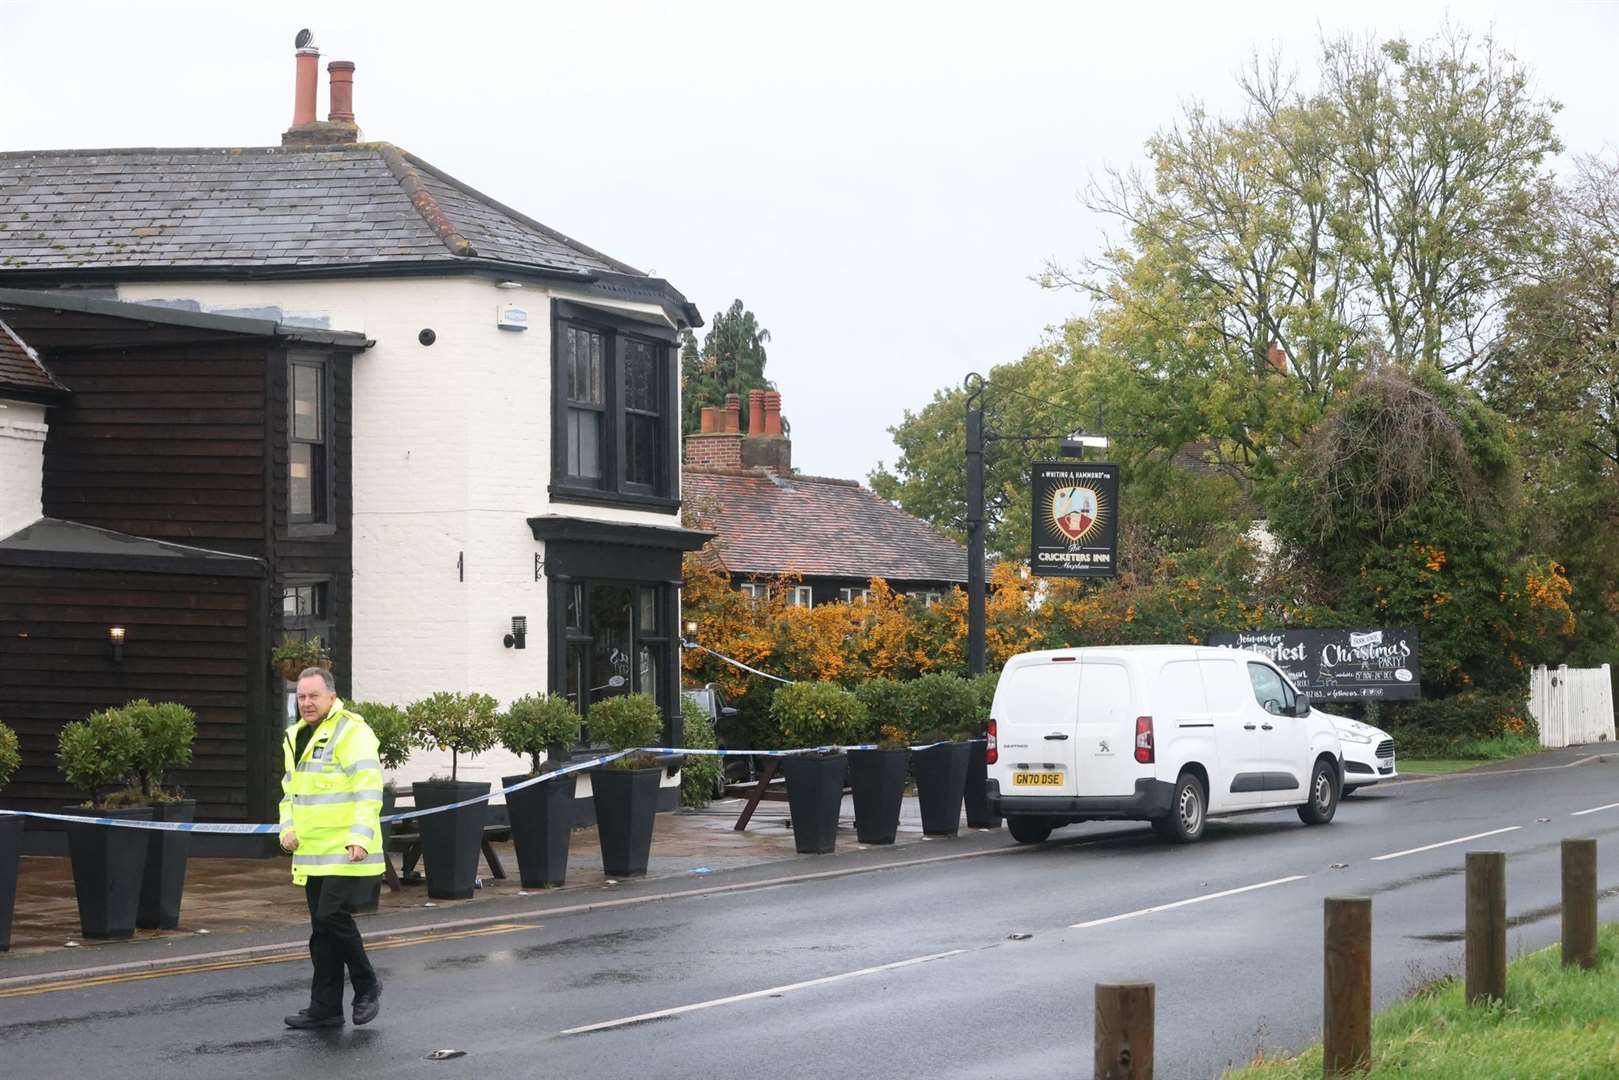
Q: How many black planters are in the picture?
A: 11